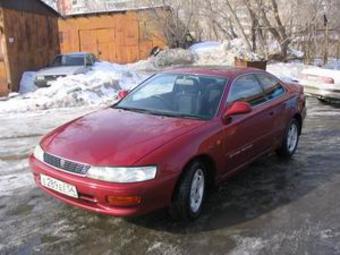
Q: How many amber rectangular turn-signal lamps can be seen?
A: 1